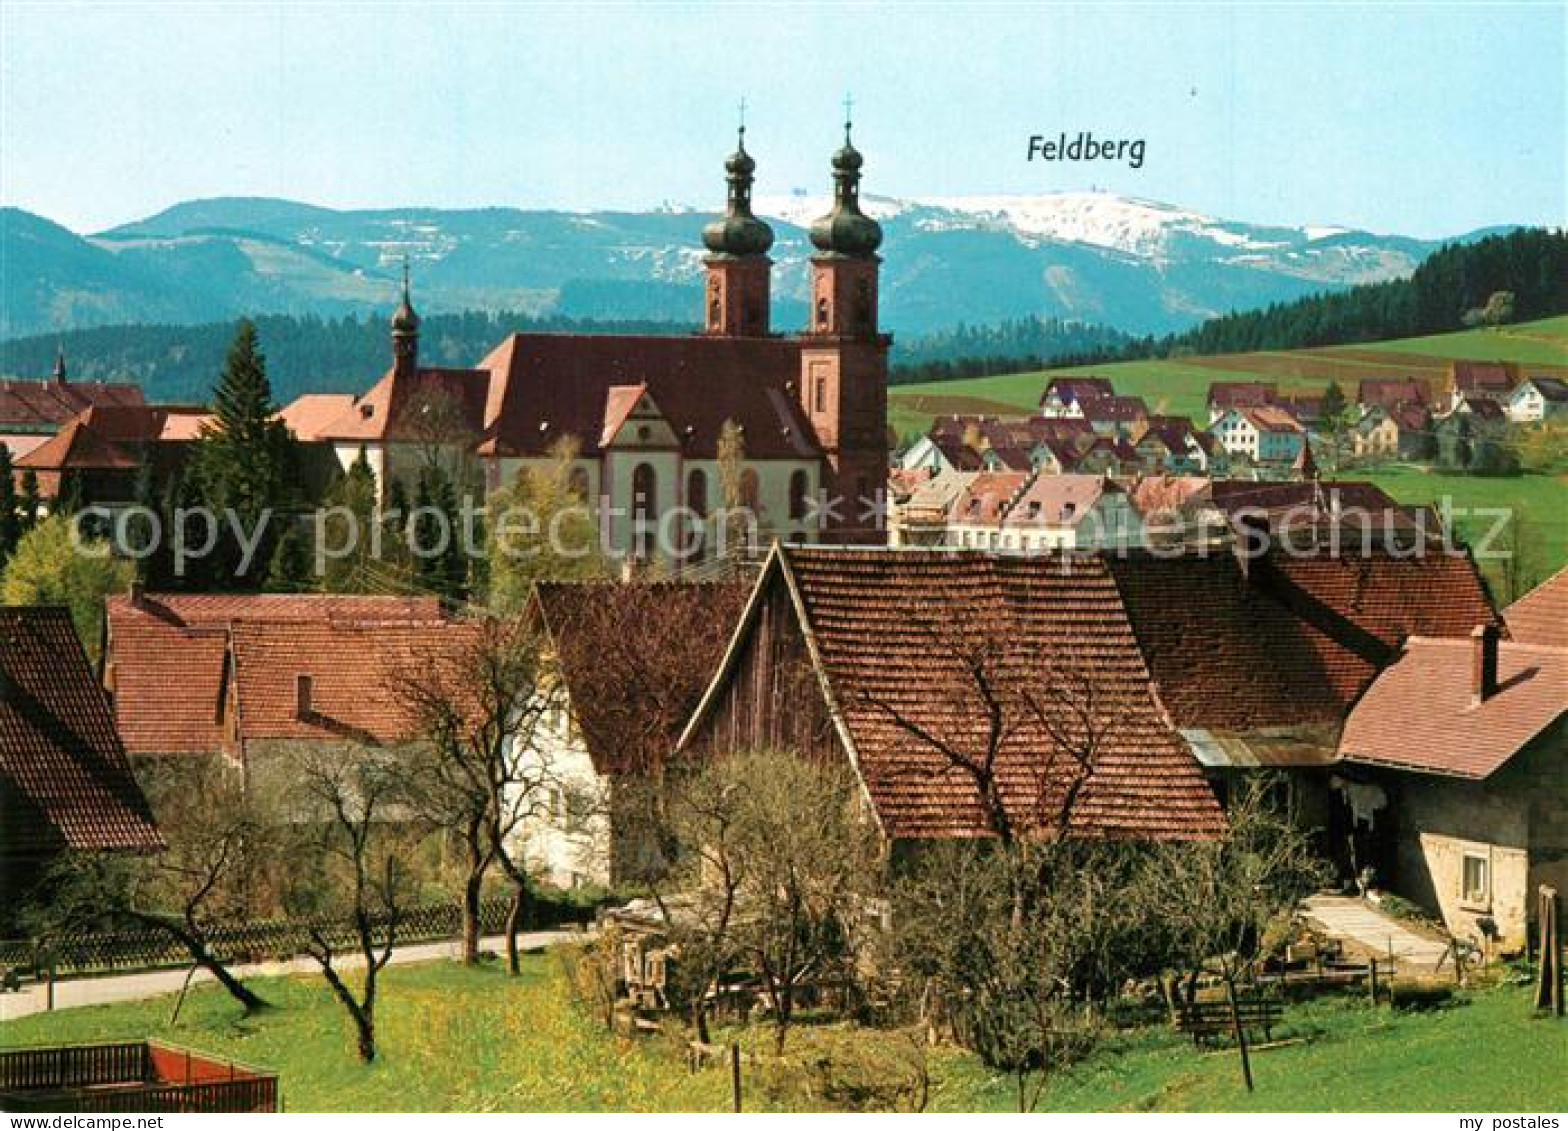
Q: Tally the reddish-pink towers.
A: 2